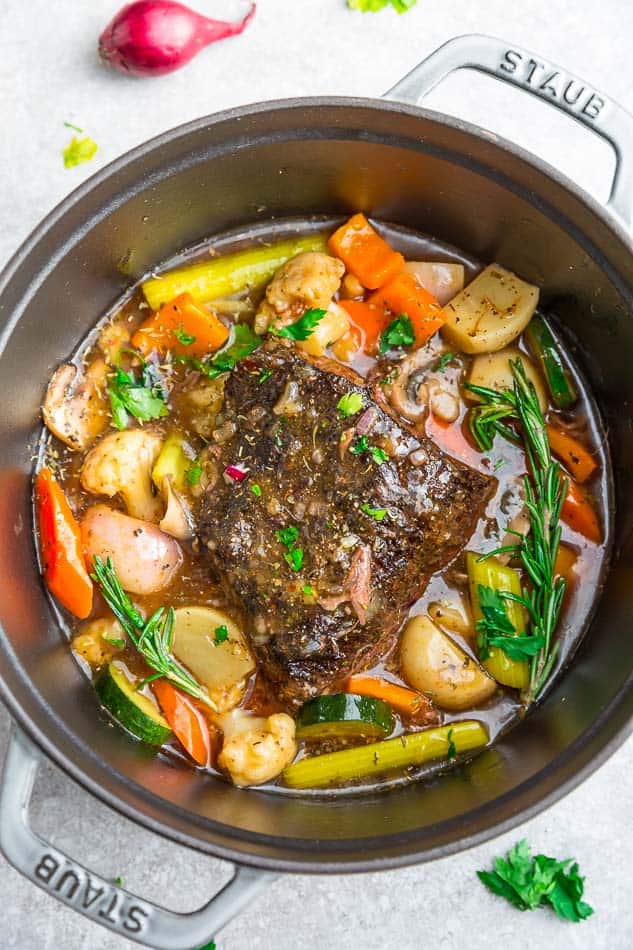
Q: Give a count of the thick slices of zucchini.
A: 3